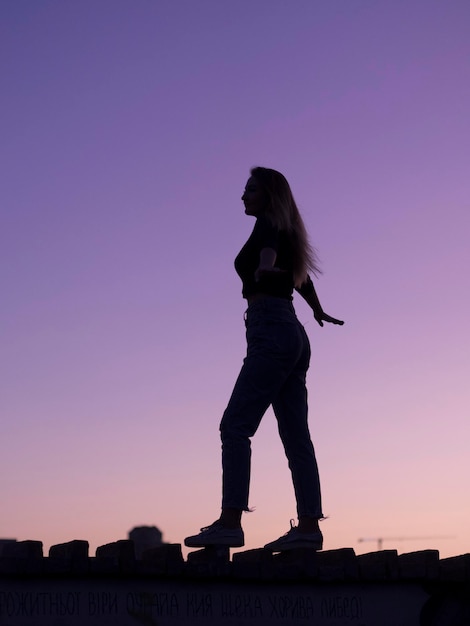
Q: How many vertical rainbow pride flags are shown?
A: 0